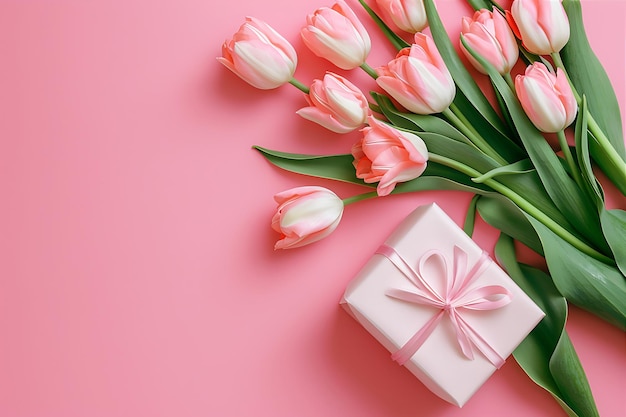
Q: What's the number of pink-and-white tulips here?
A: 10